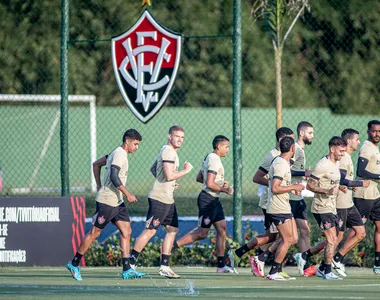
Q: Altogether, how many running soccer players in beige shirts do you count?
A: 9